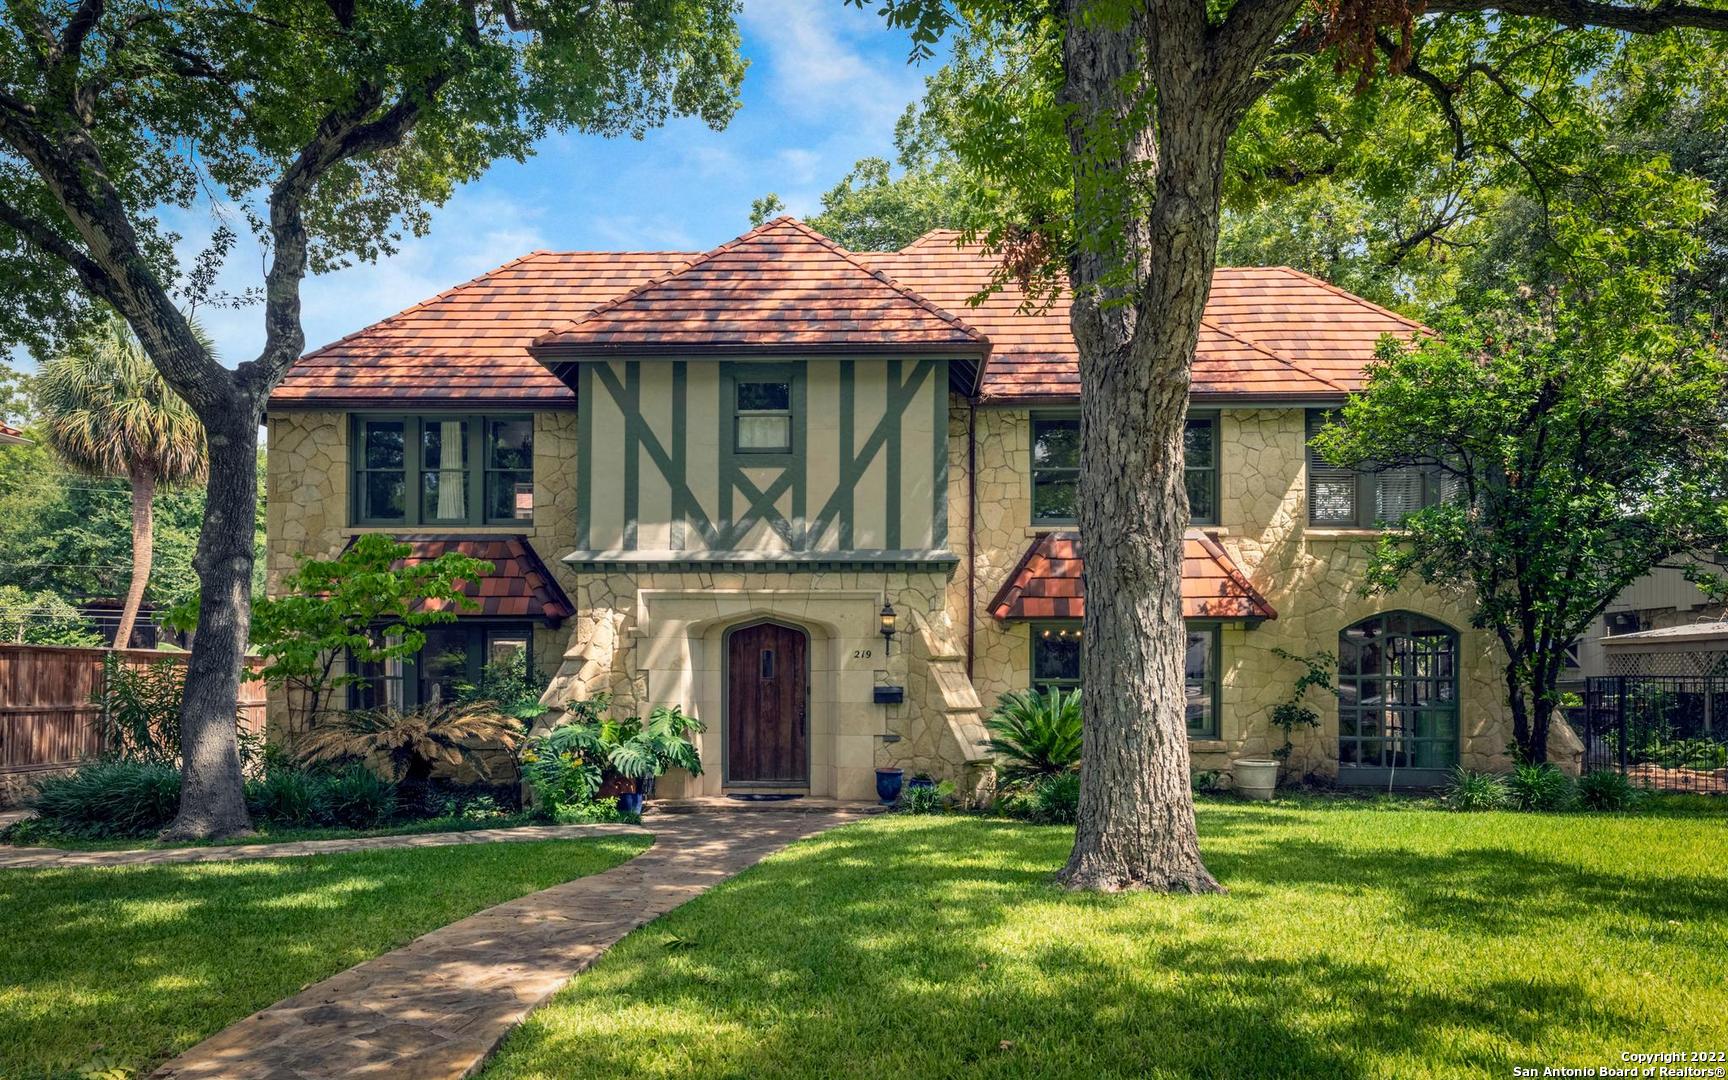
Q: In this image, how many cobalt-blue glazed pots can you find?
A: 3